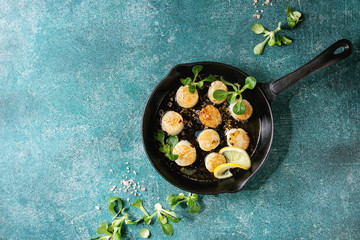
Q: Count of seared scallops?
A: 9